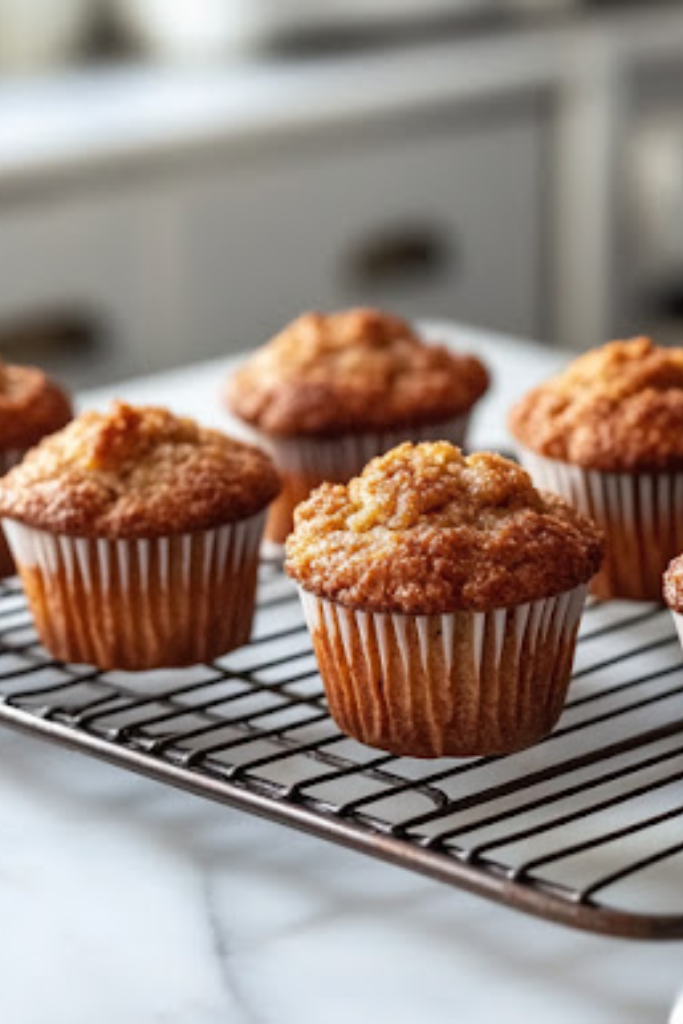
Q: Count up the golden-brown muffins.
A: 6